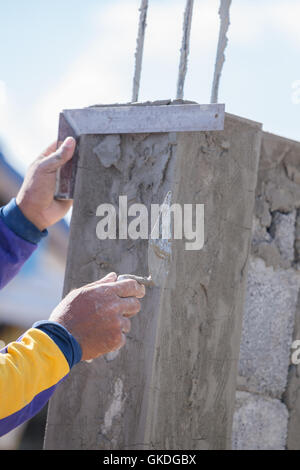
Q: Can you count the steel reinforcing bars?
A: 3